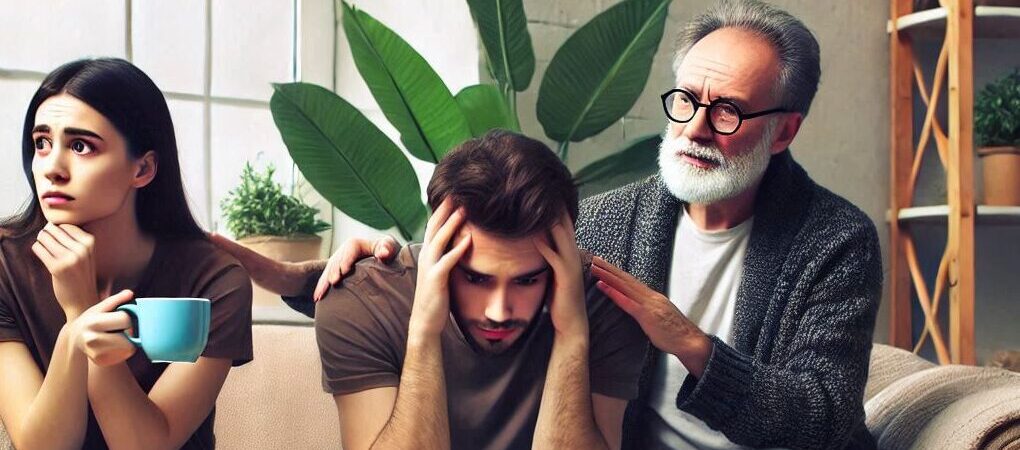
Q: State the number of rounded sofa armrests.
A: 1